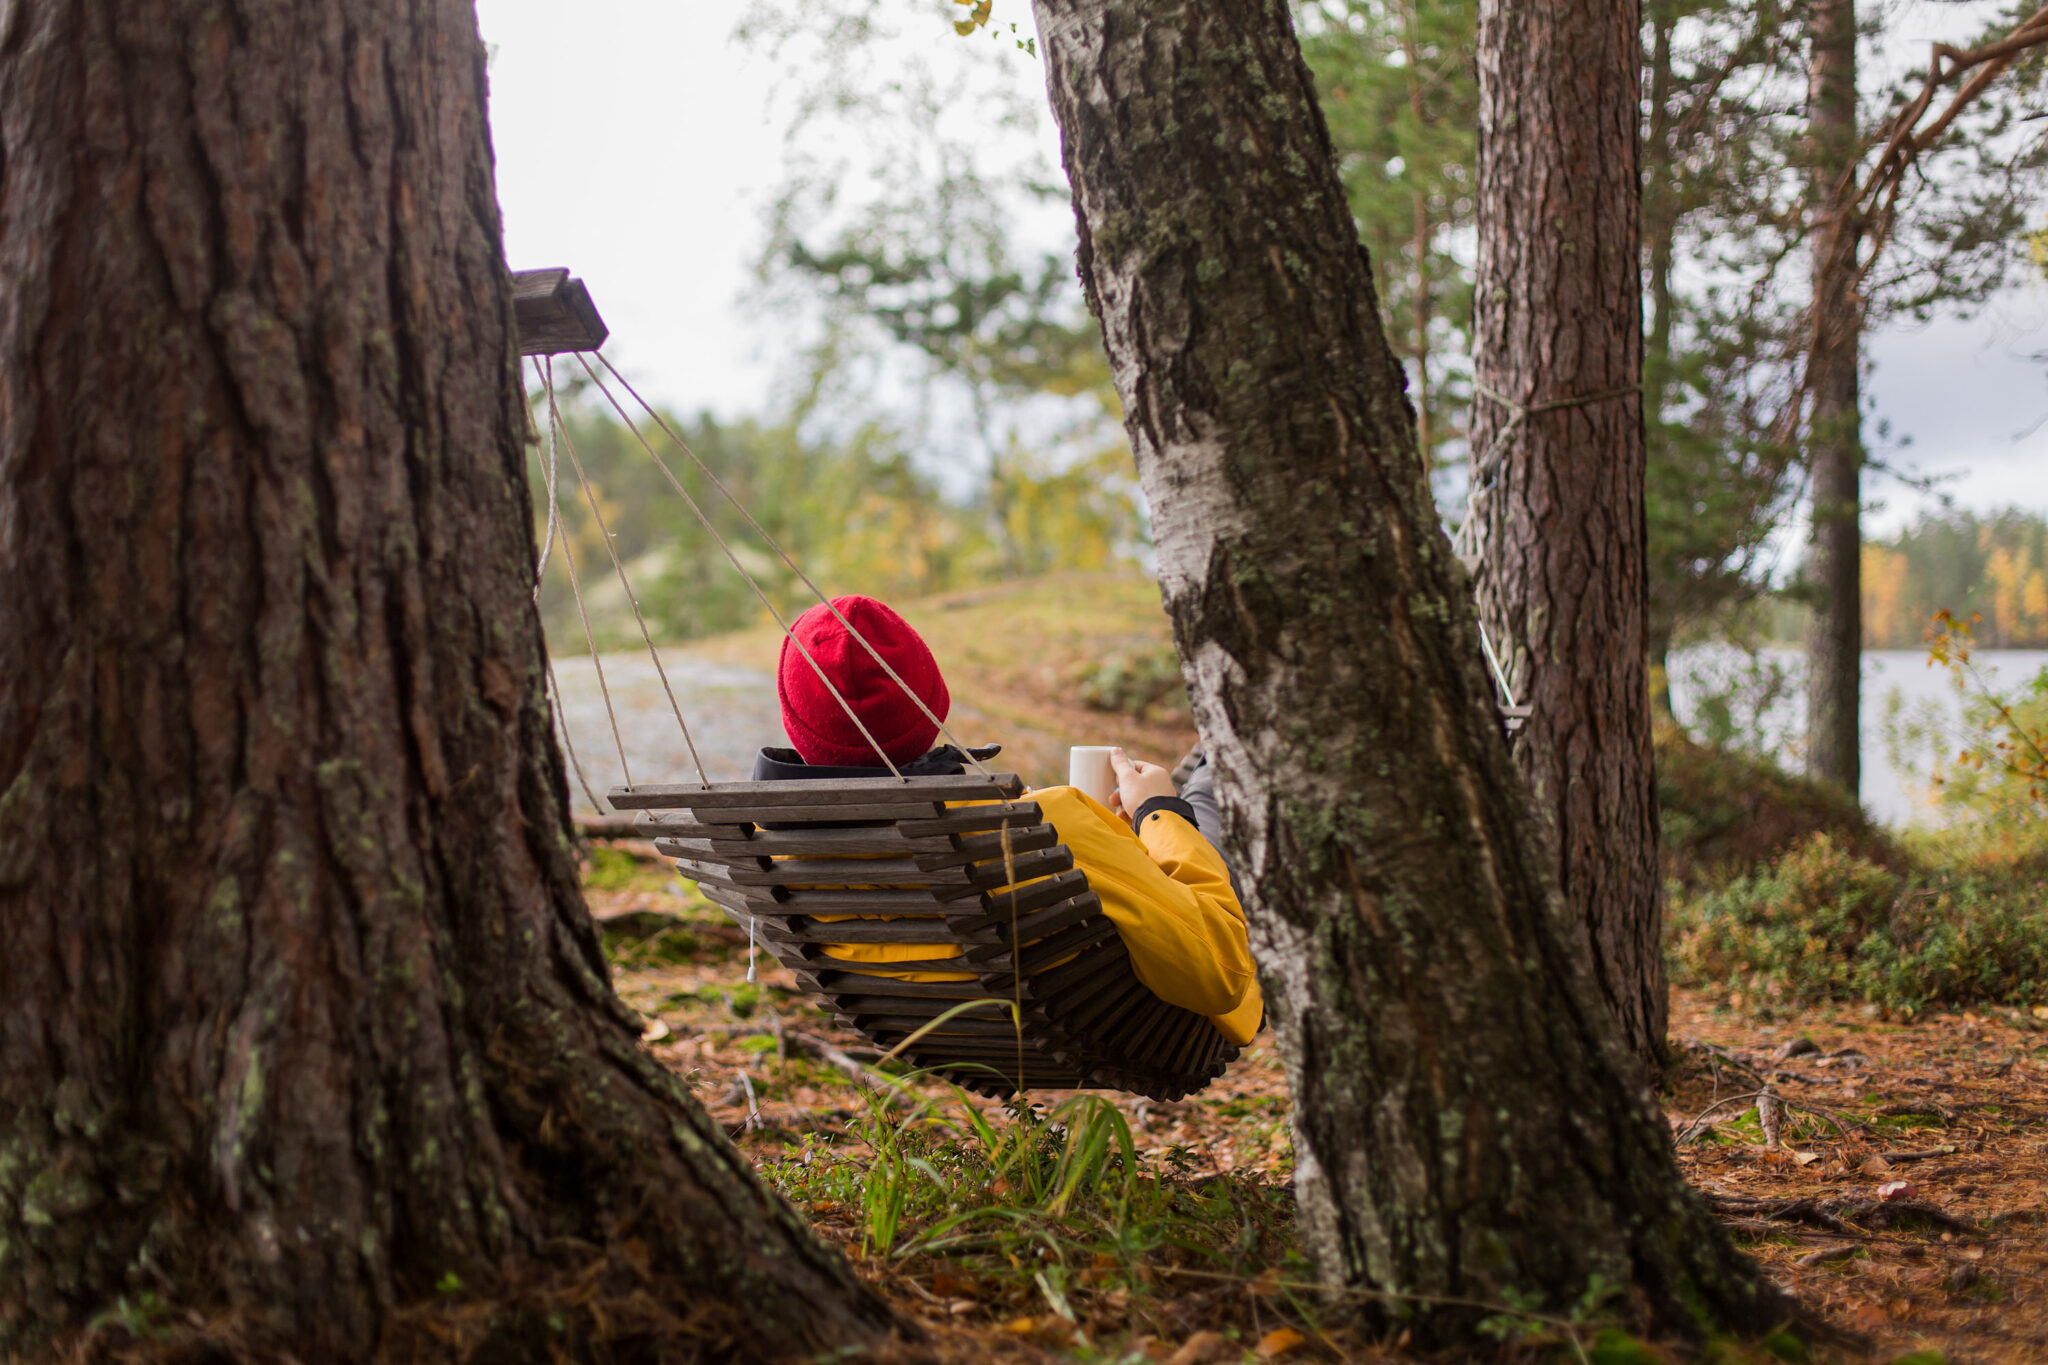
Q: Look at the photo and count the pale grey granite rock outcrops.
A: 1